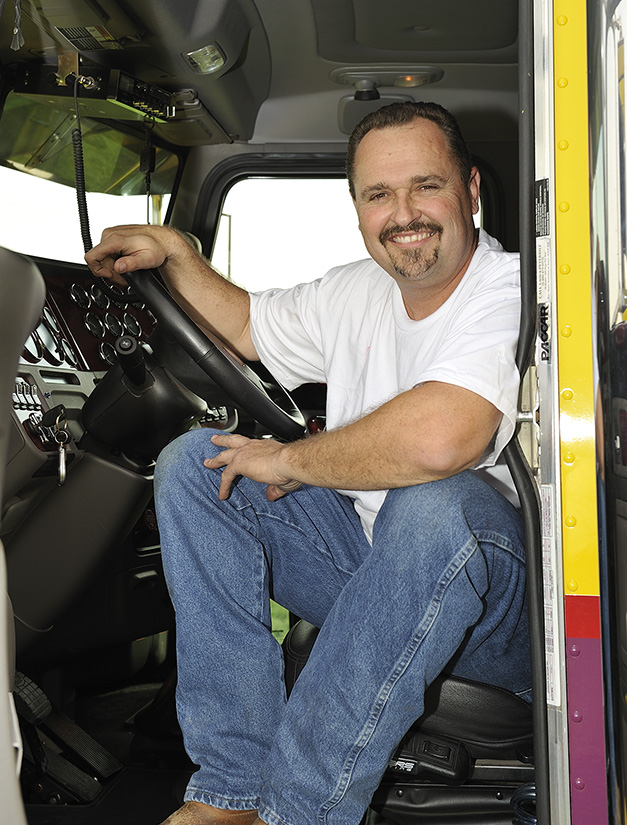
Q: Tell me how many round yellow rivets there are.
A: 10